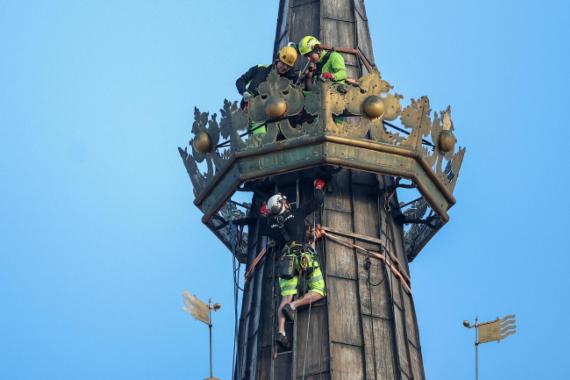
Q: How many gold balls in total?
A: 4